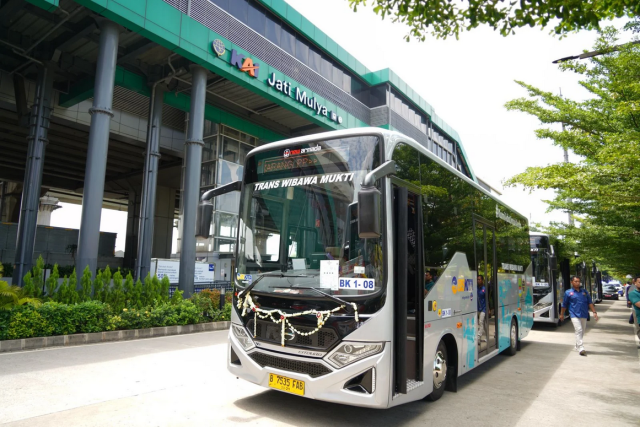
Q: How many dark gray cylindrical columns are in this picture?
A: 4